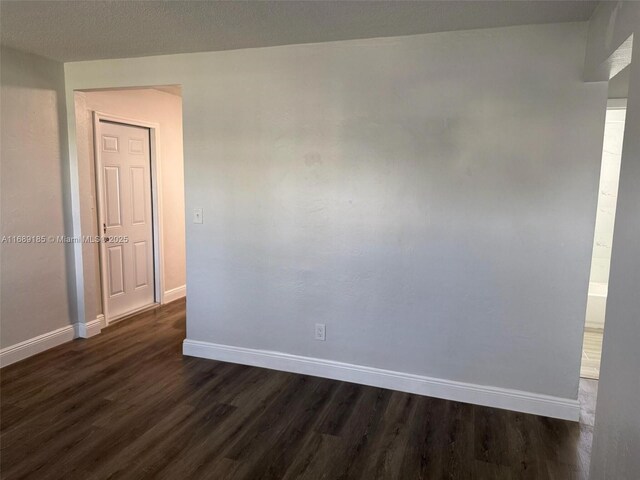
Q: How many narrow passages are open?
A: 2